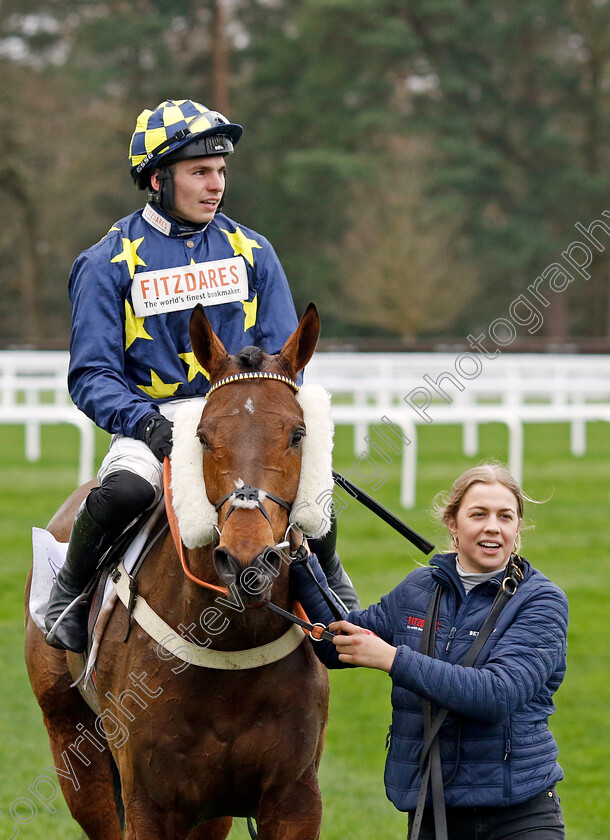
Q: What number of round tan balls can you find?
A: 0